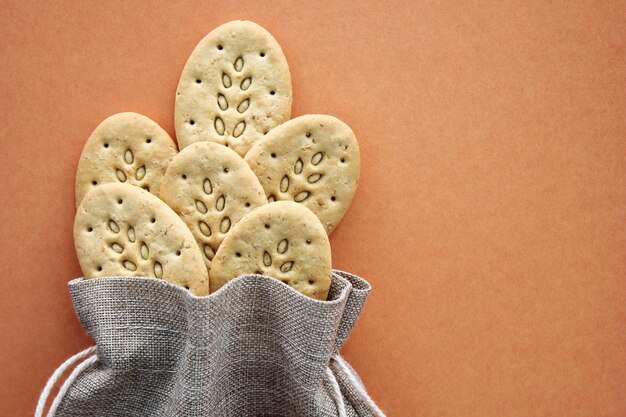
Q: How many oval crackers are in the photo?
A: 6